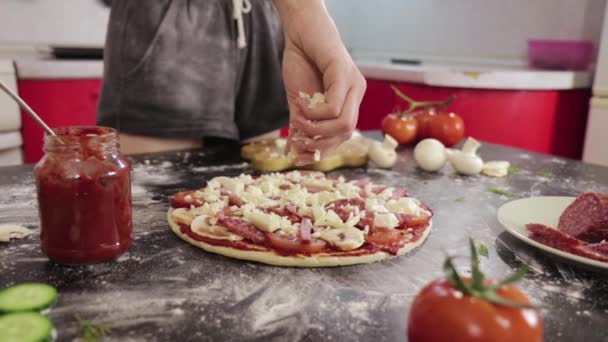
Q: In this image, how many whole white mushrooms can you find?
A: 3